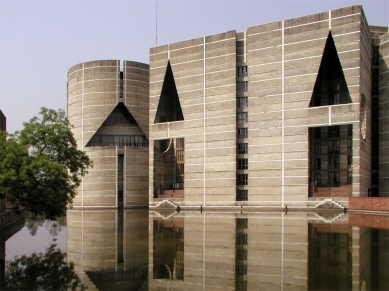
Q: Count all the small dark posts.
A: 5